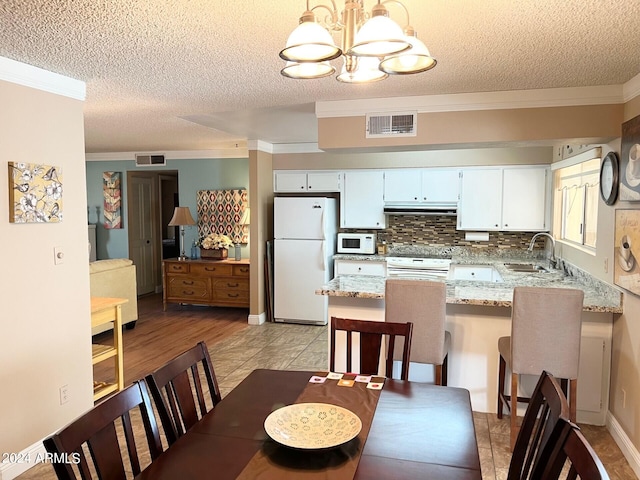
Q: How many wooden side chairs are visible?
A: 5